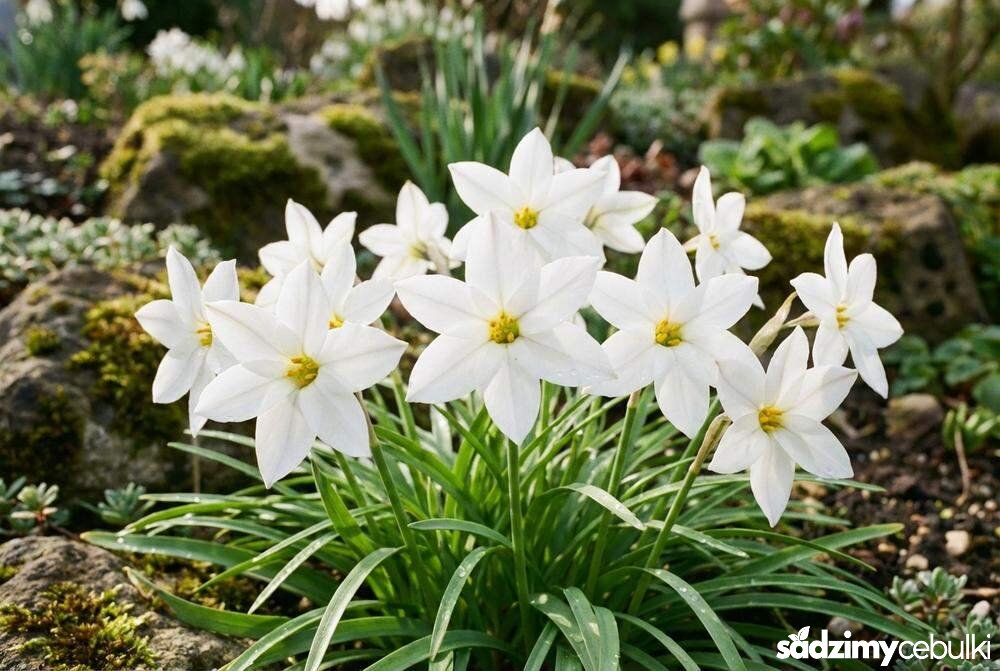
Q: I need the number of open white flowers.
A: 12